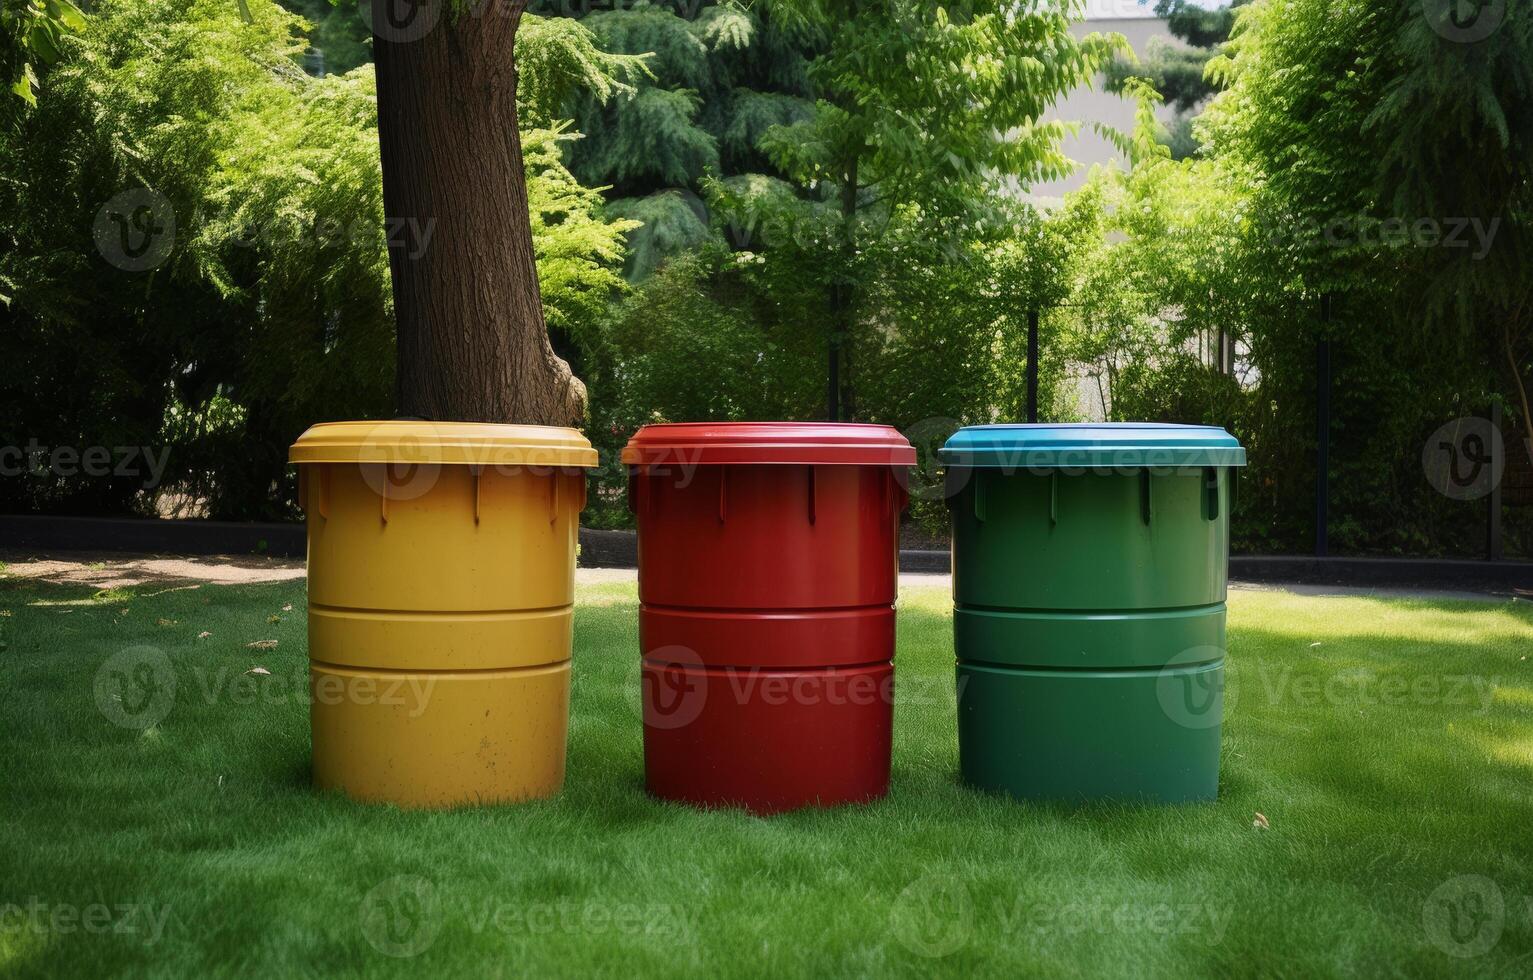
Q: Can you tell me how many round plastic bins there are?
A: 3